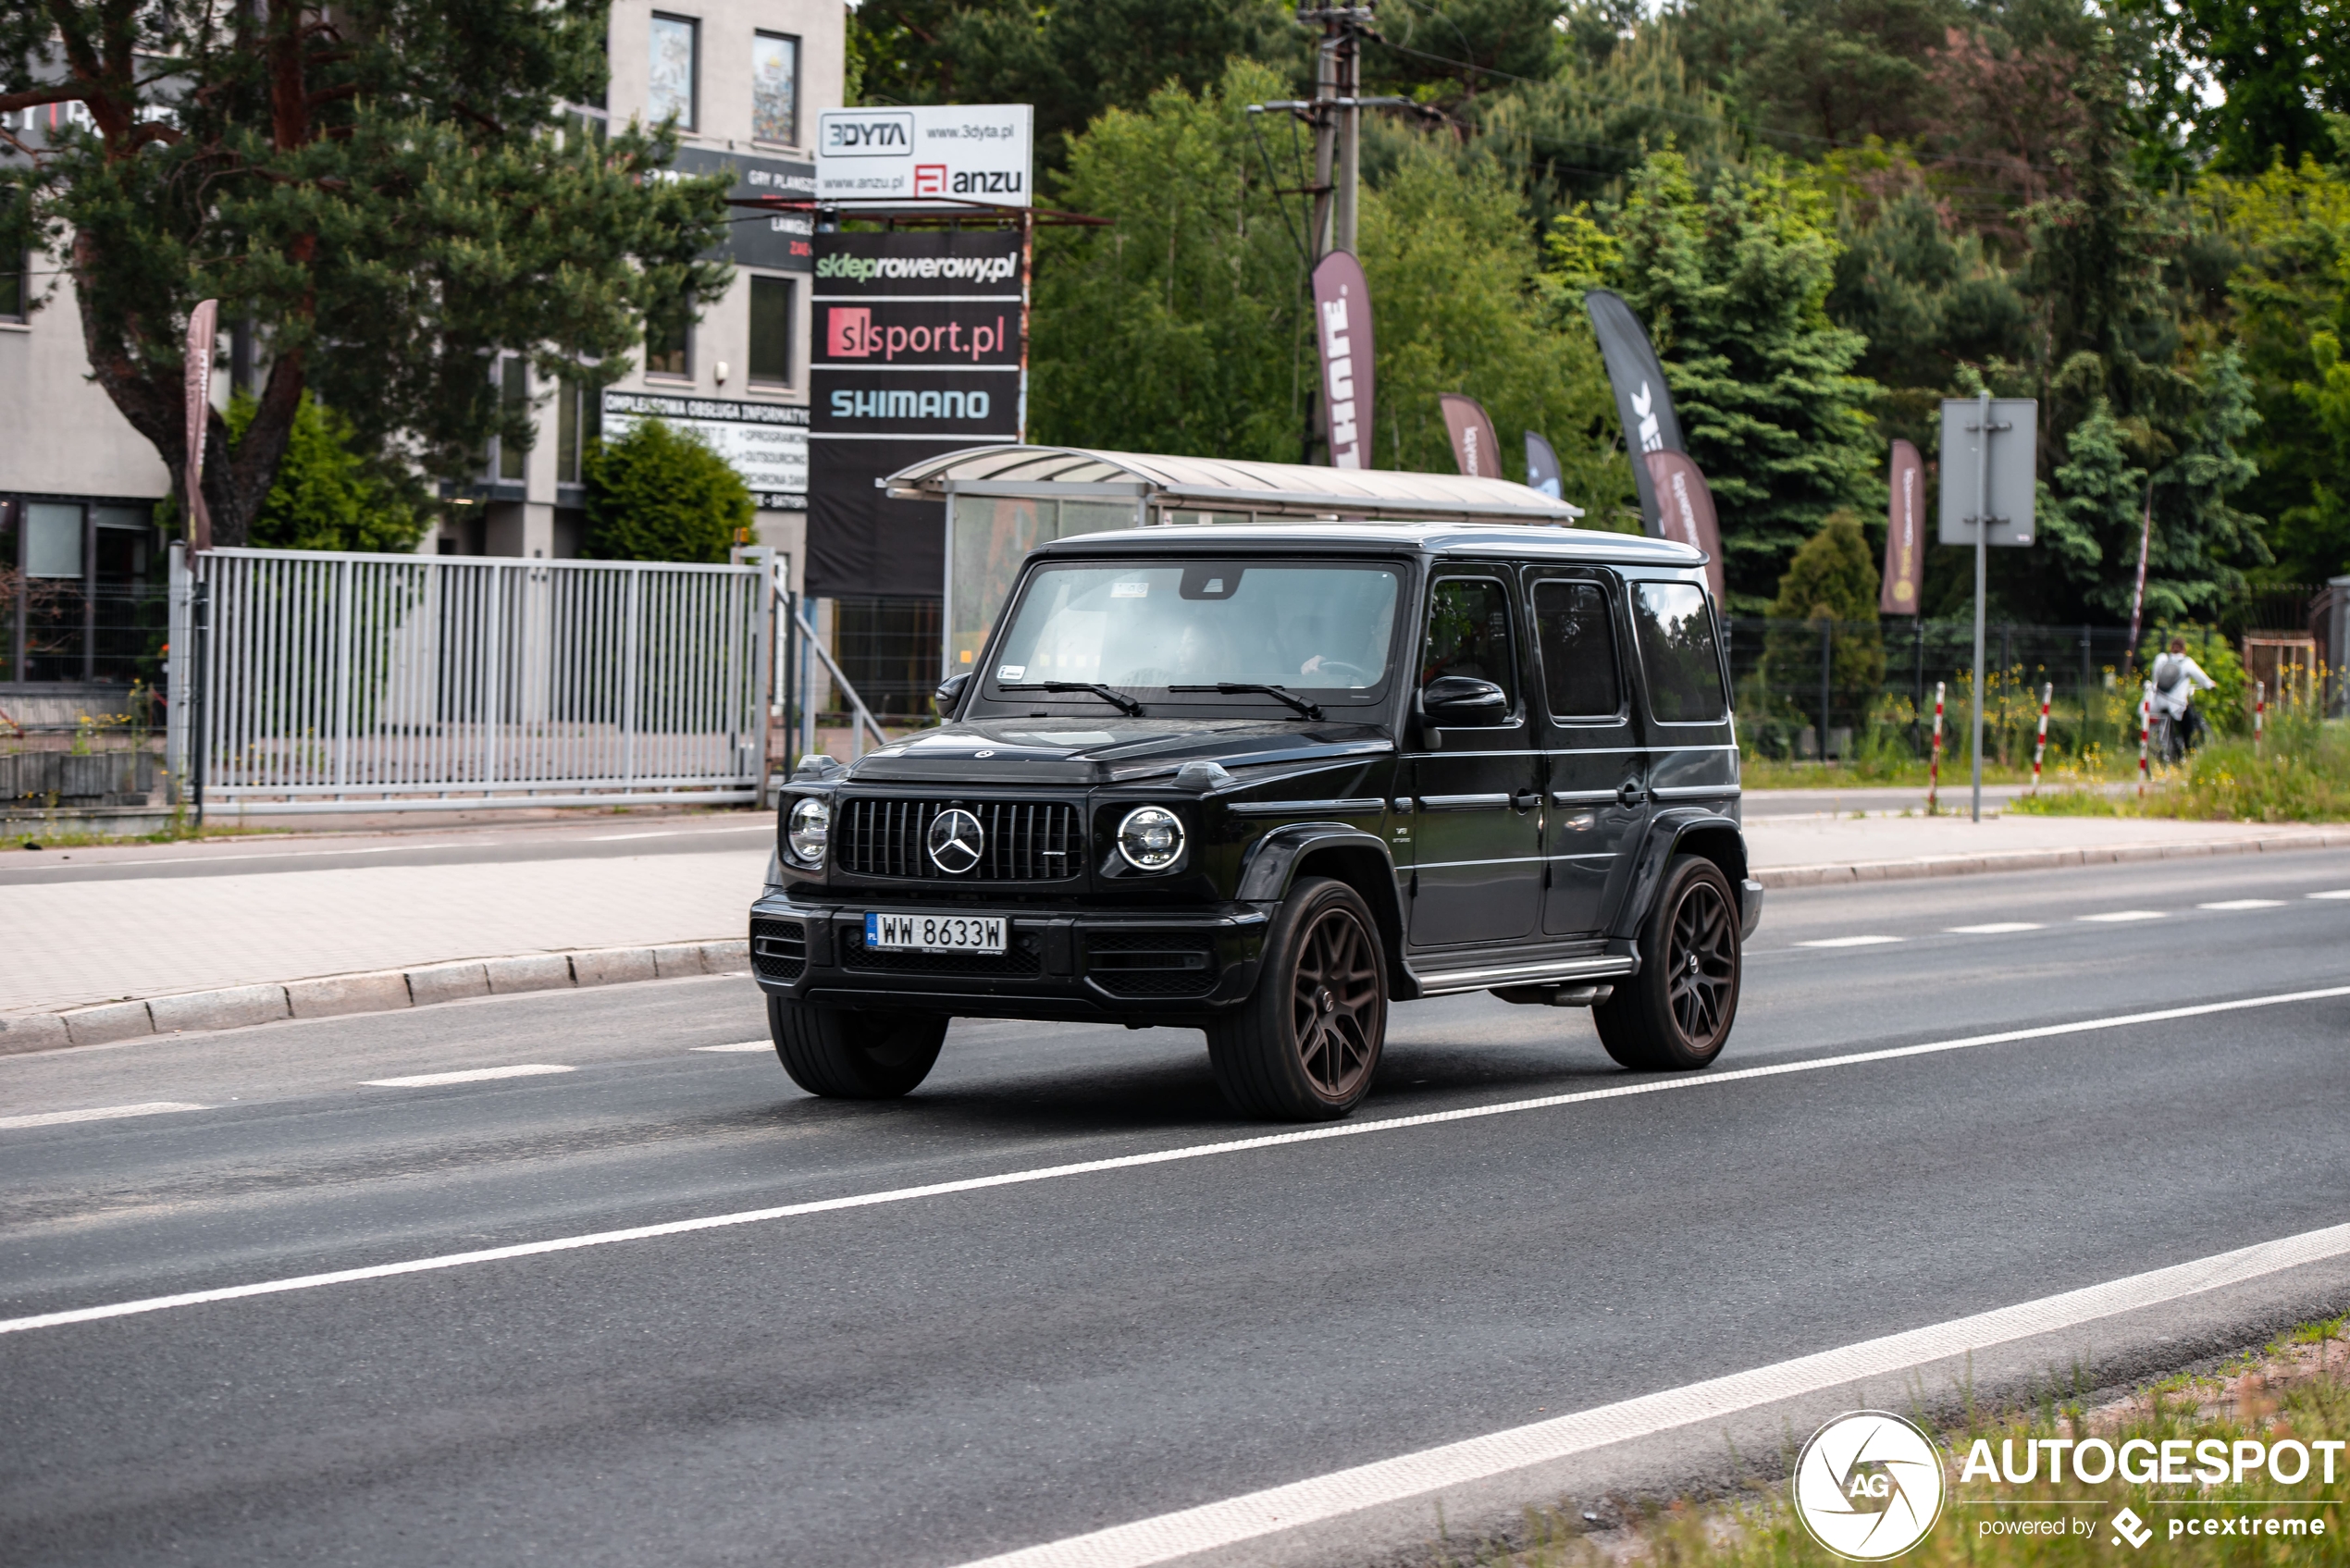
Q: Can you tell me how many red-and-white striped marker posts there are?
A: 4